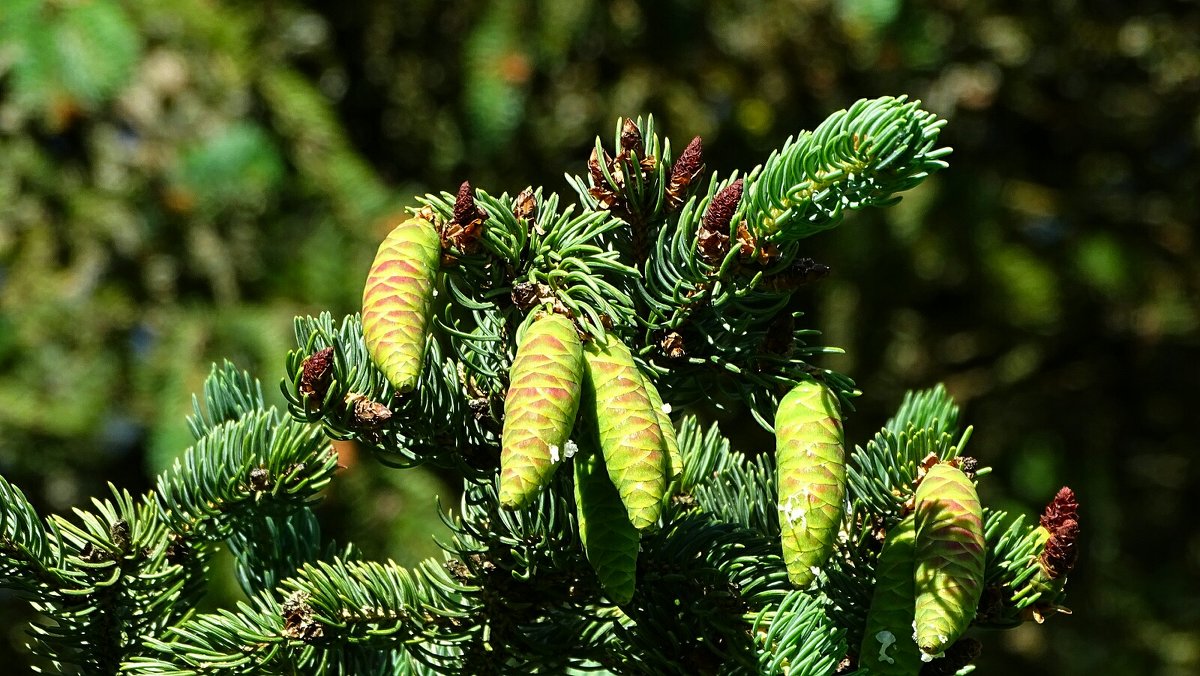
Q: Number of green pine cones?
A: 8